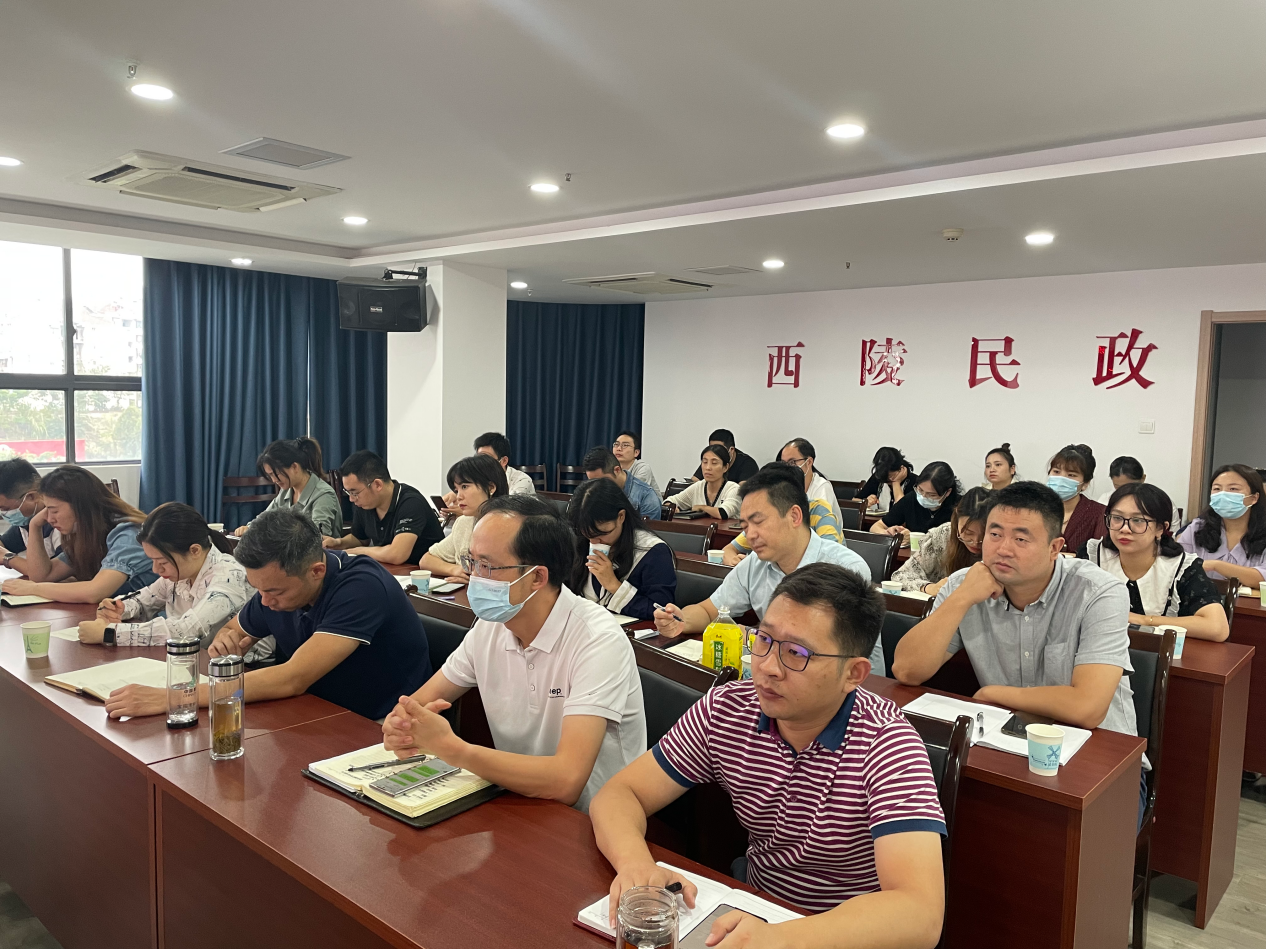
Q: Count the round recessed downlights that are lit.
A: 9